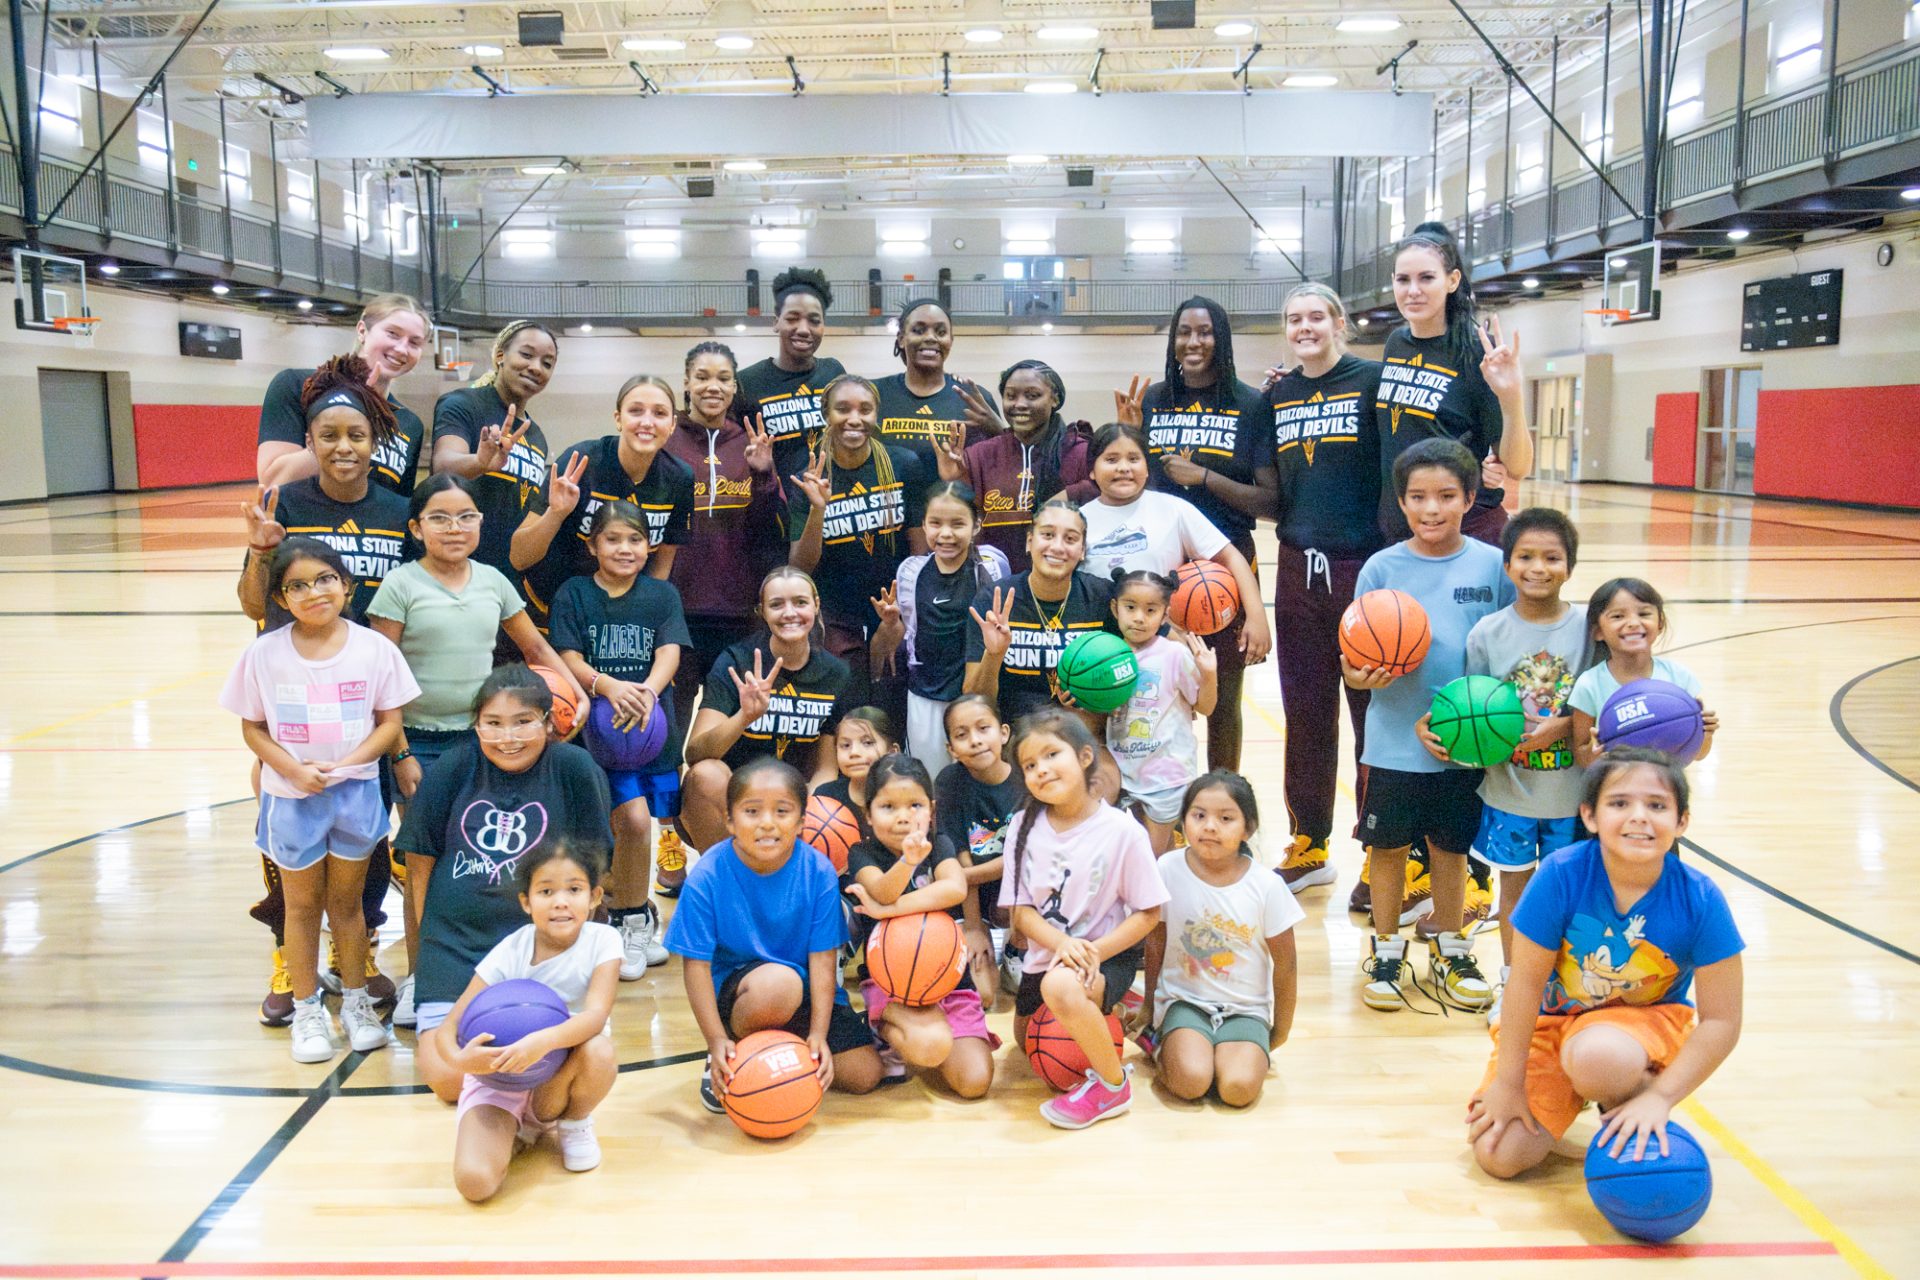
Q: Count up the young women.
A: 14